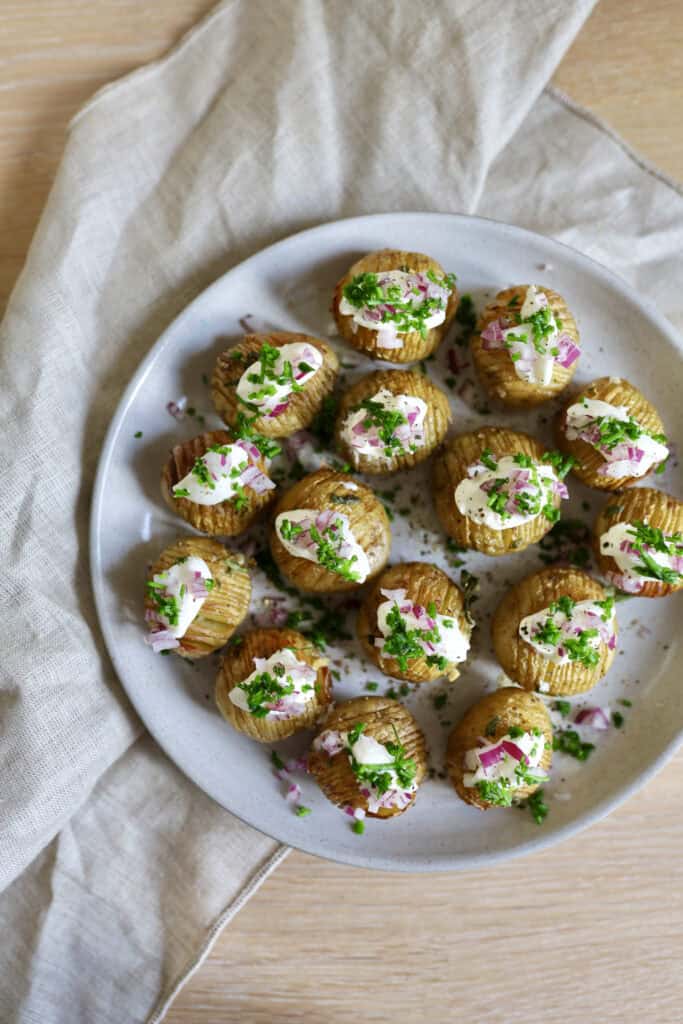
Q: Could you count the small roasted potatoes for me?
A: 15